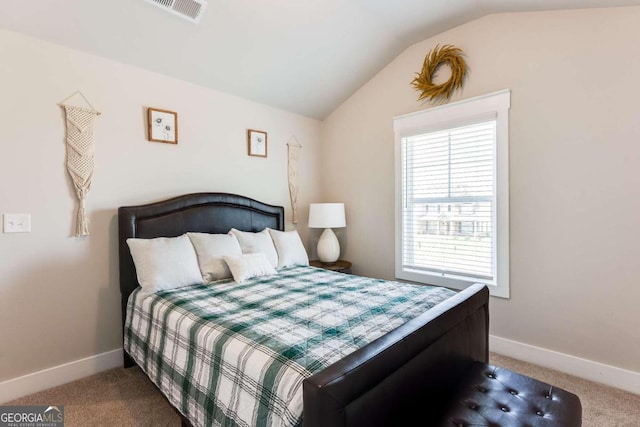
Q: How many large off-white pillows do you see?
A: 4